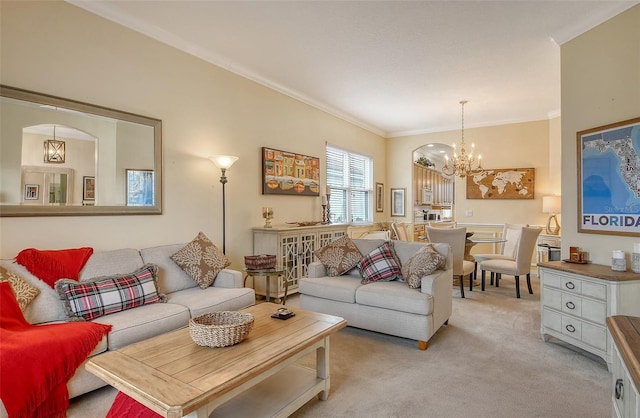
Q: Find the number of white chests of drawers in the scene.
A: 1